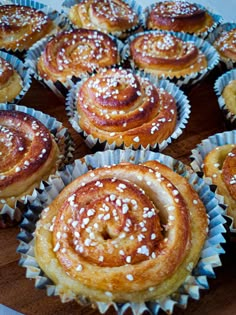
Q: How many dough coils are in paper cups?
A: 12